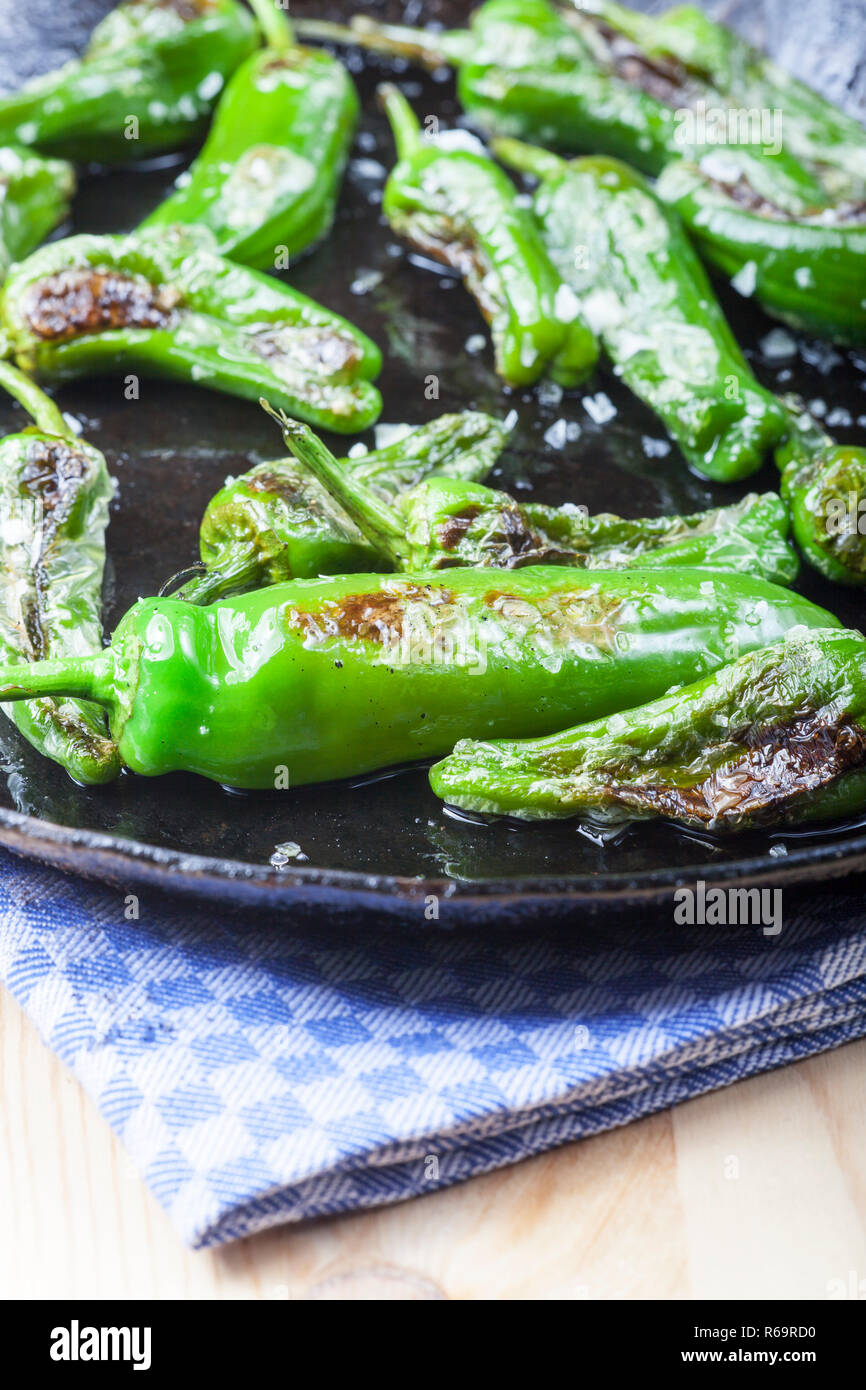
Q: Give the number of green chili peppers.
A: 15